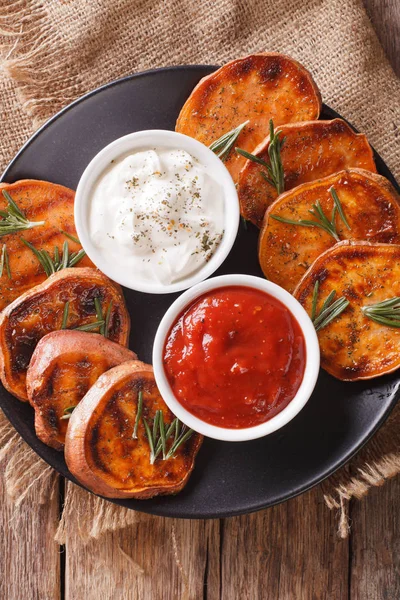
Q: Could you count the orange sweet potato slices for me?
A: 8